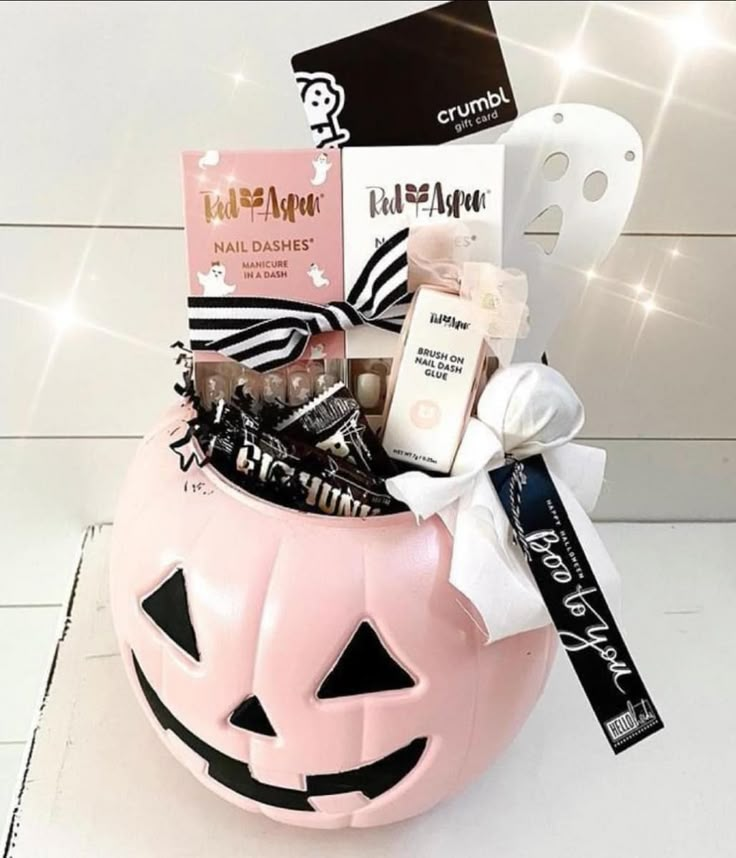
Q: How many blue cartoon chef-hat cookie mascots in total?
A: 0